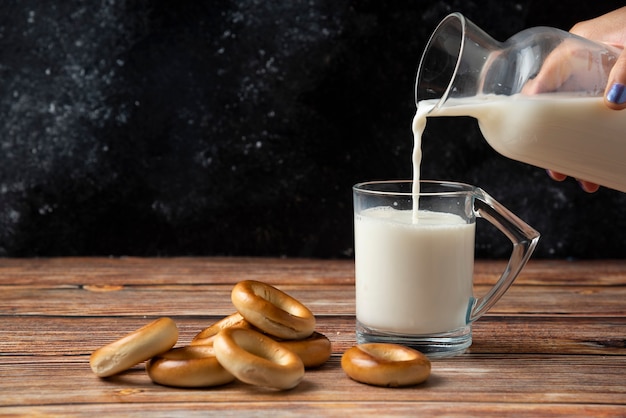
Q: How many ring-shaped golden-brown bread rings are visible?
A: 7